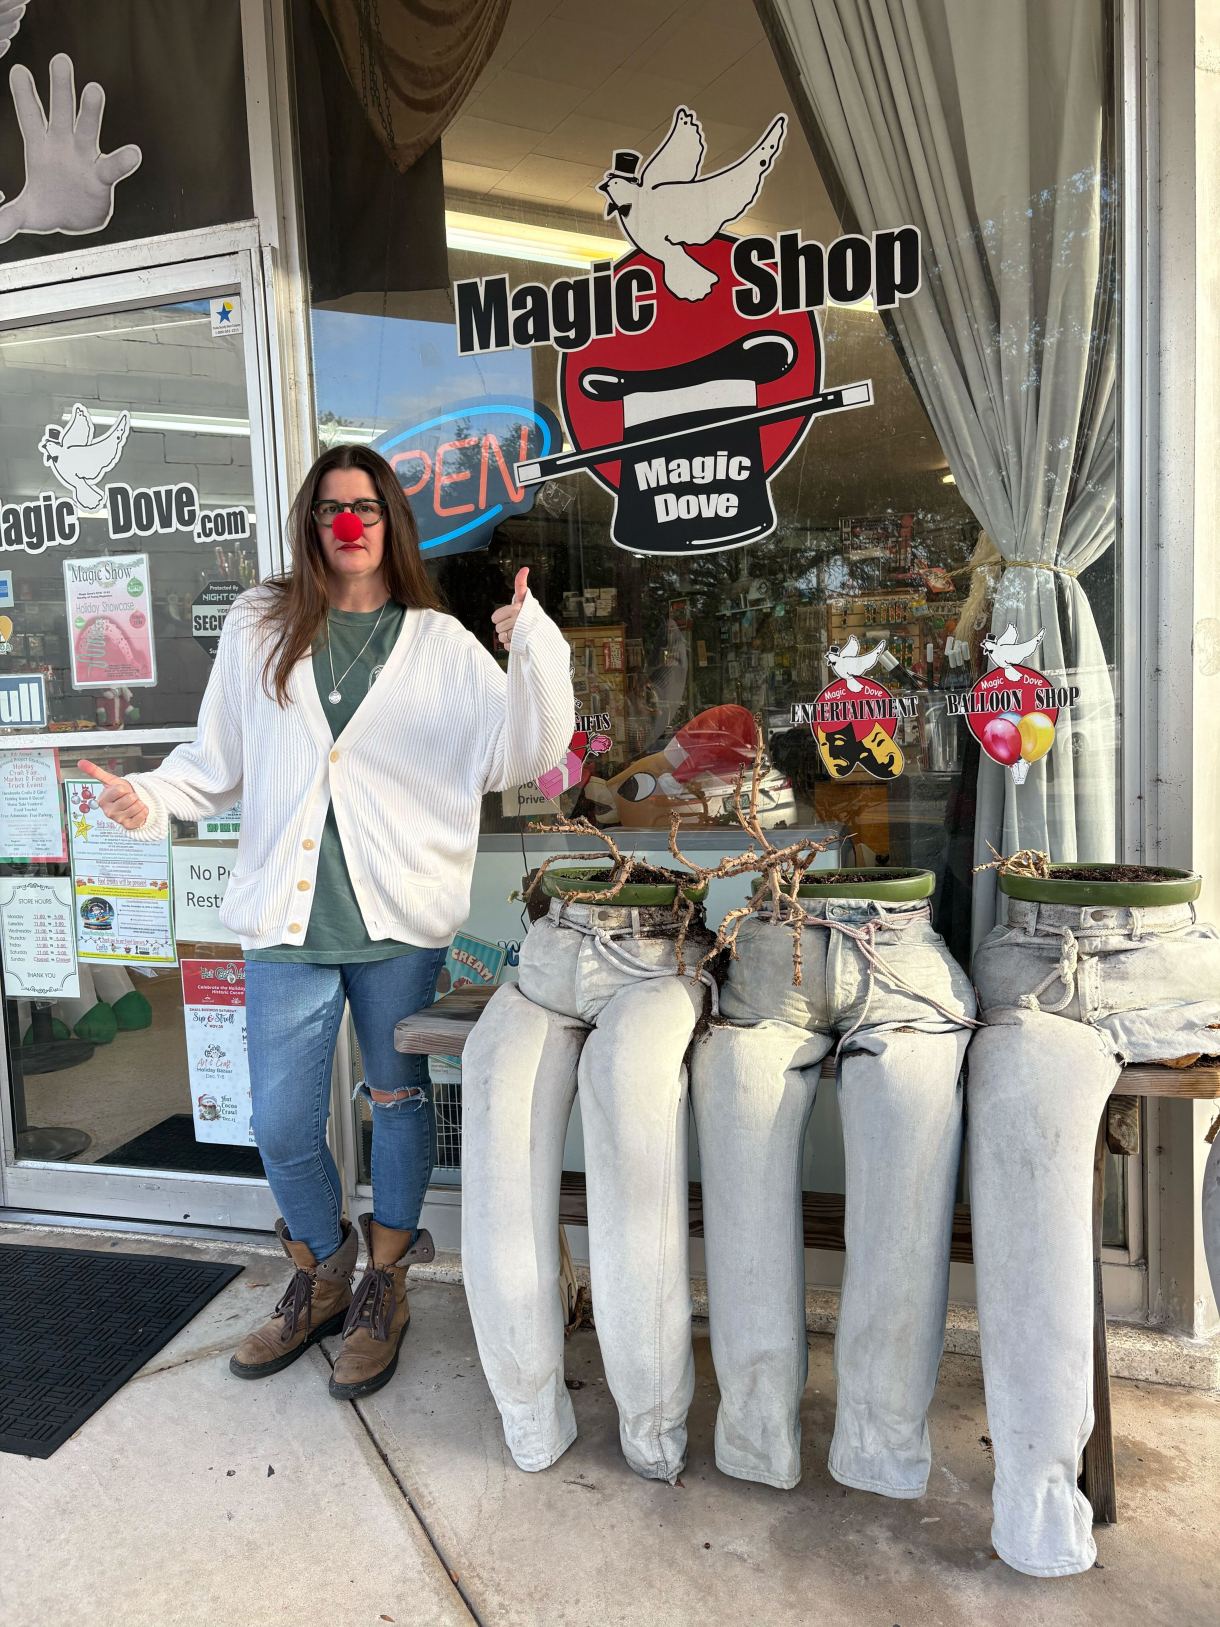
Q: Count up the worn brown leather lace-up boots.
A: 2